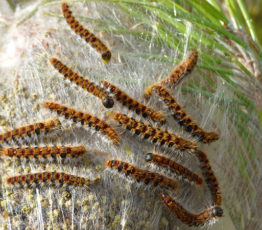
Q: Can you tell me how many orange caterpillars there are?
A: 14